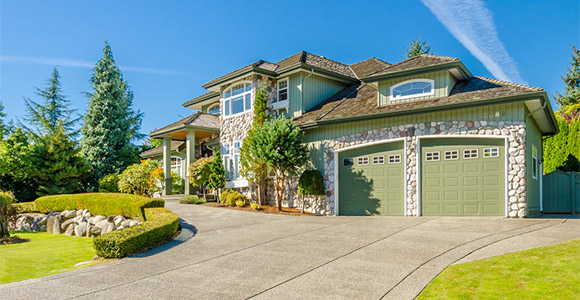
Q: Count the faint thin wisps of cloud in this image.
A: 2